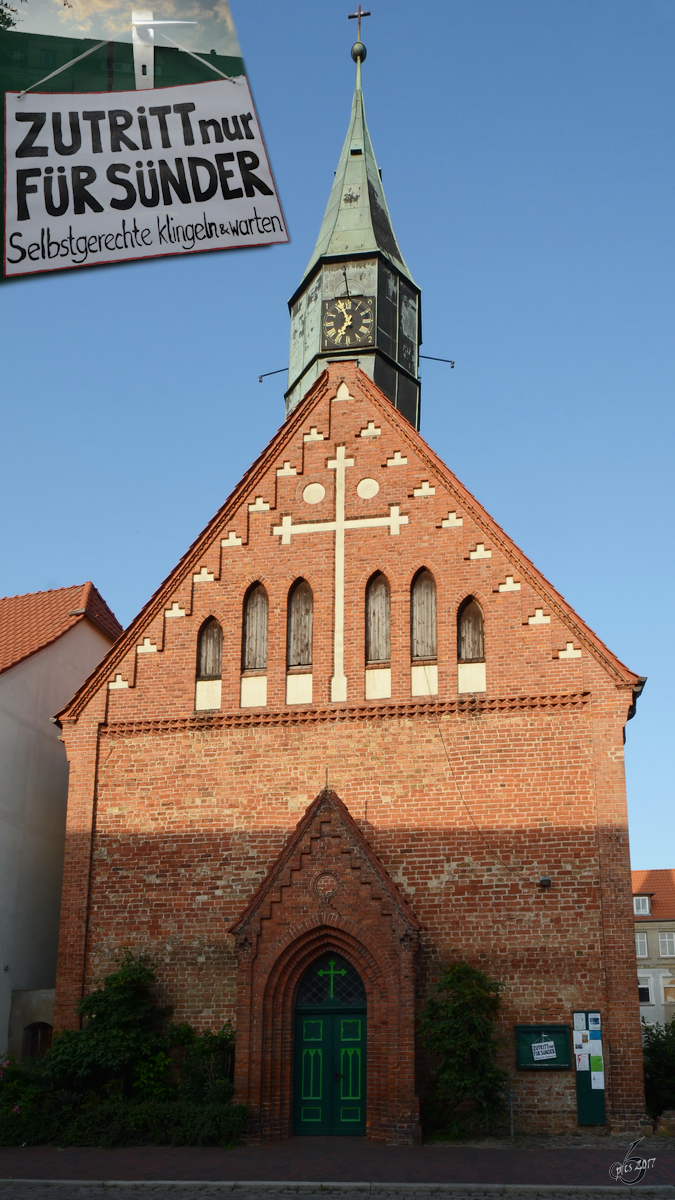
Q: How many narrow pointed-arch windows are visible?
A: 6